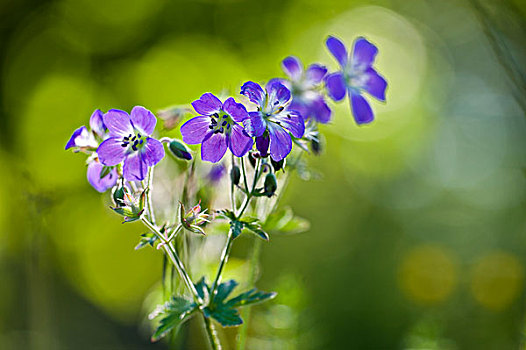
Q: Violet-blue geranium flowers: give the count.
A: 6